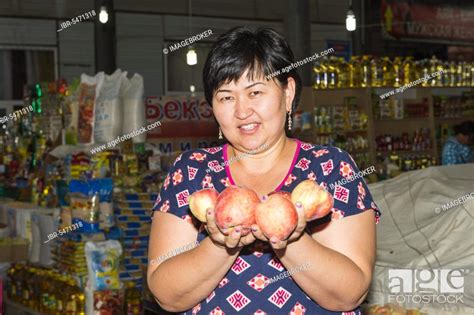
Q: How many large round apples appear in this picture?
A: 4